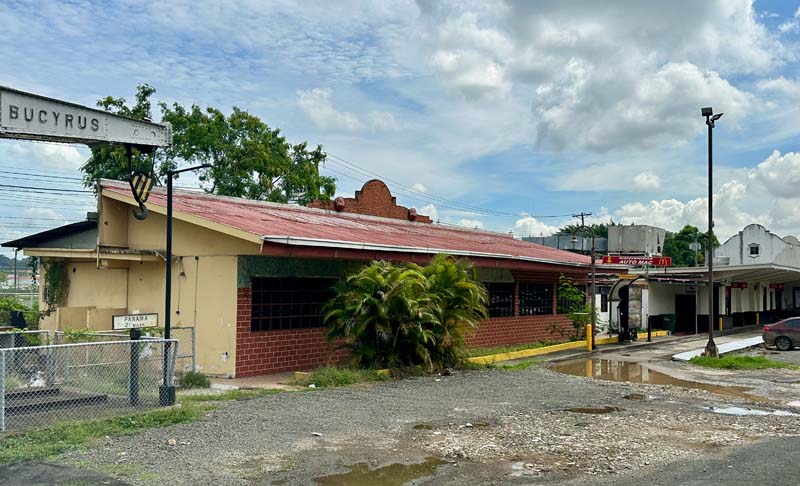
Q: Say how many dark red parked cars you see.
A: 1